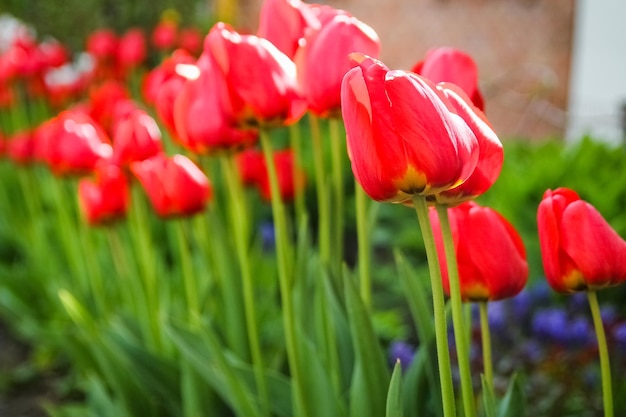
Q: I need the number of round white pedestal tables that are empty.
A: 0